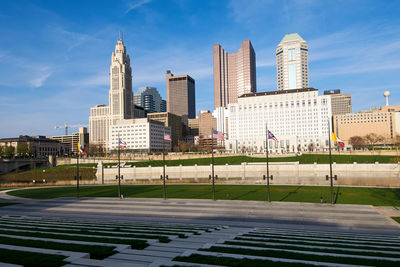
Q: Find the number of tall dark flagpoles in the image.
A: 6